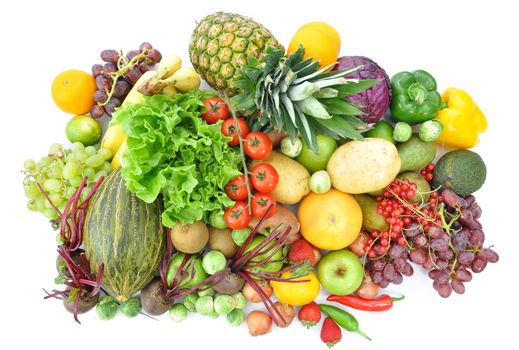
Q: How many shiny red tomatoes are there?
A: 7